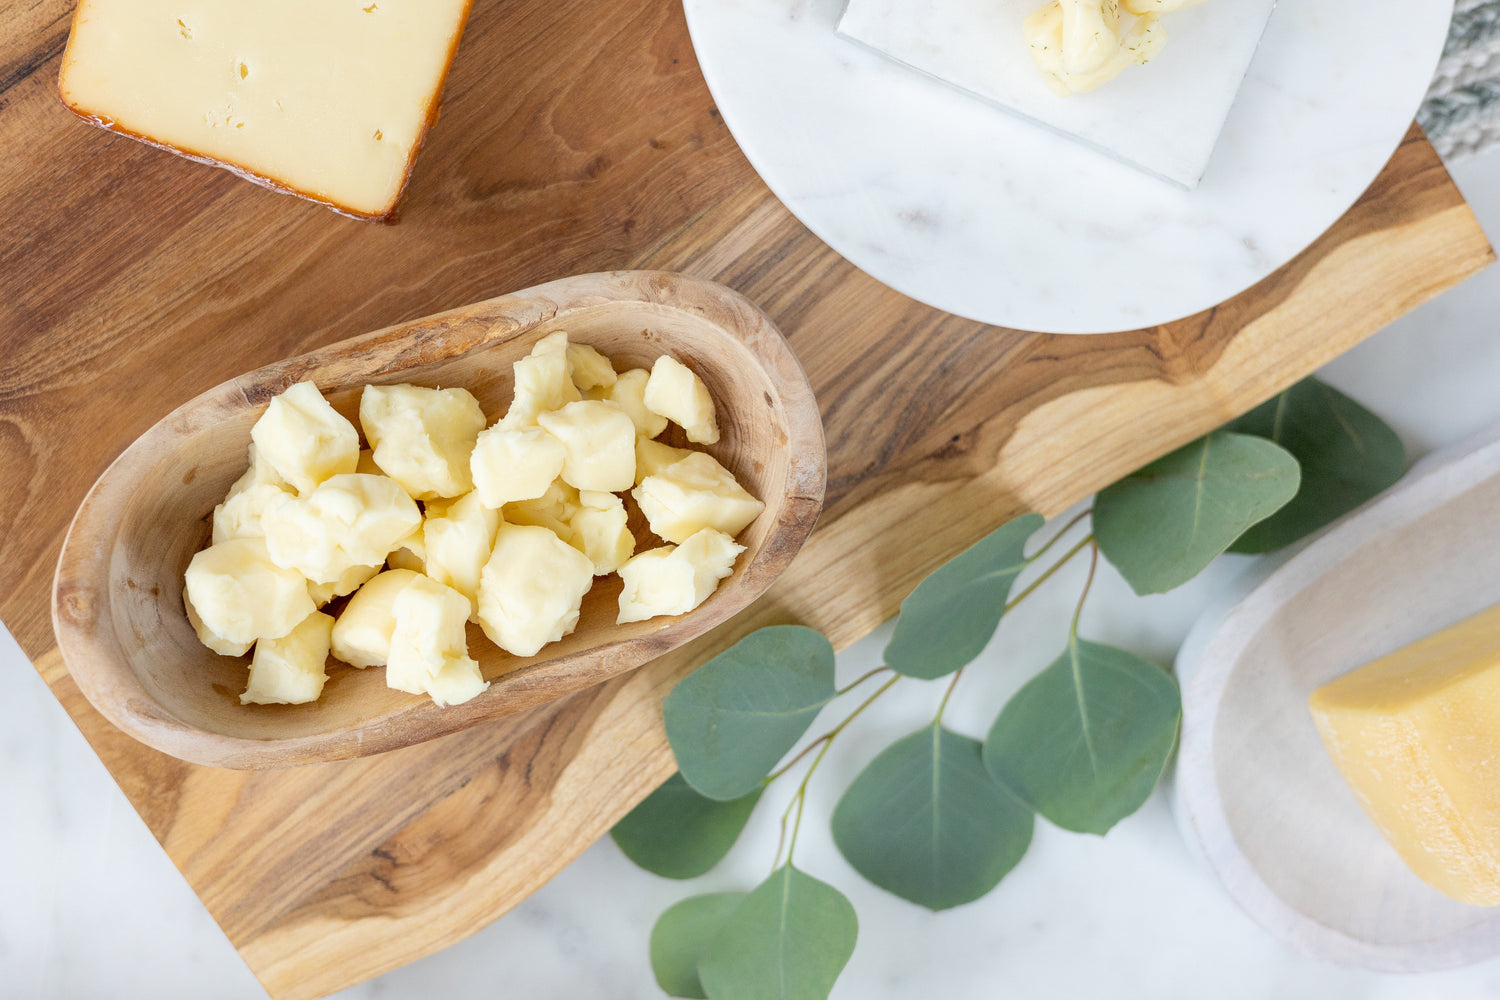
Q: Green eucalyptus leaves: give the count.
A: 9